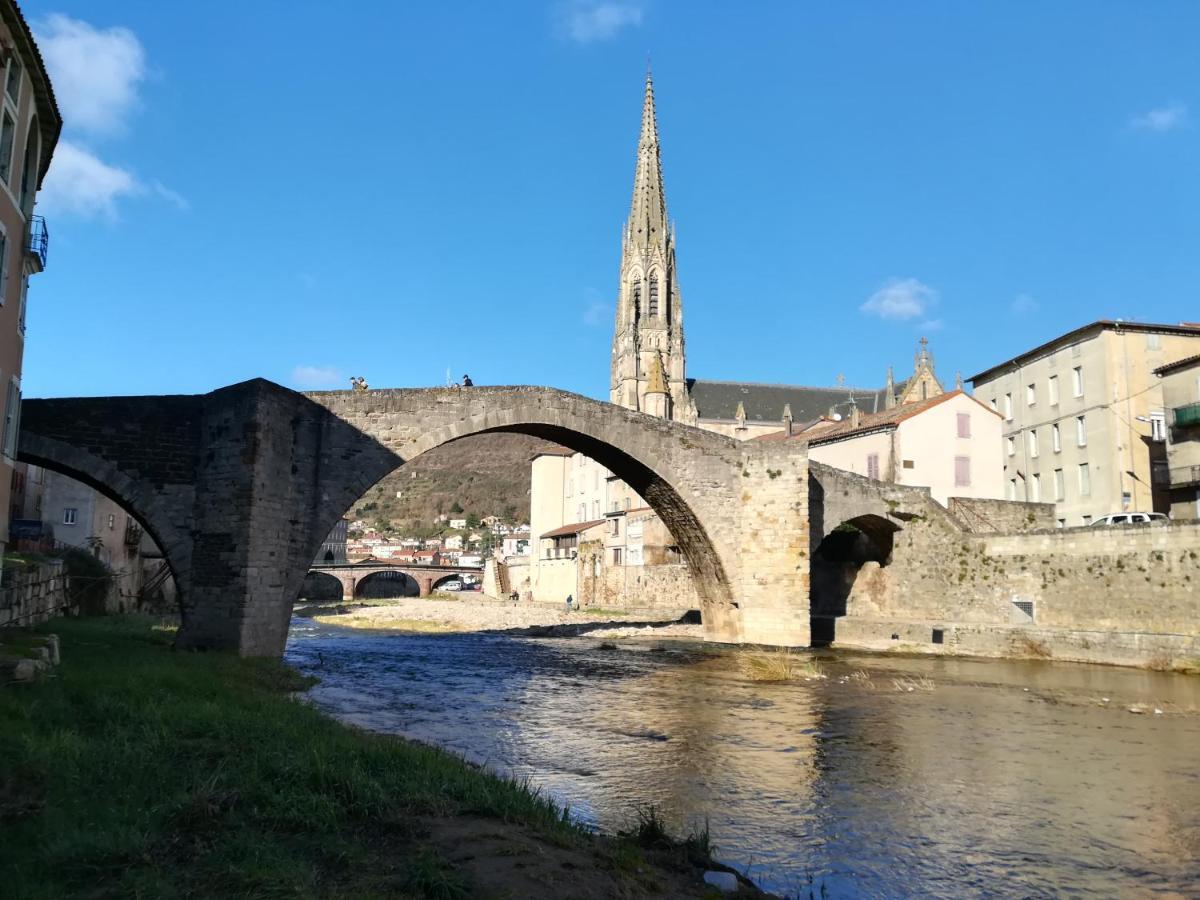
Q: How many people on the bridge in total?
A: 3